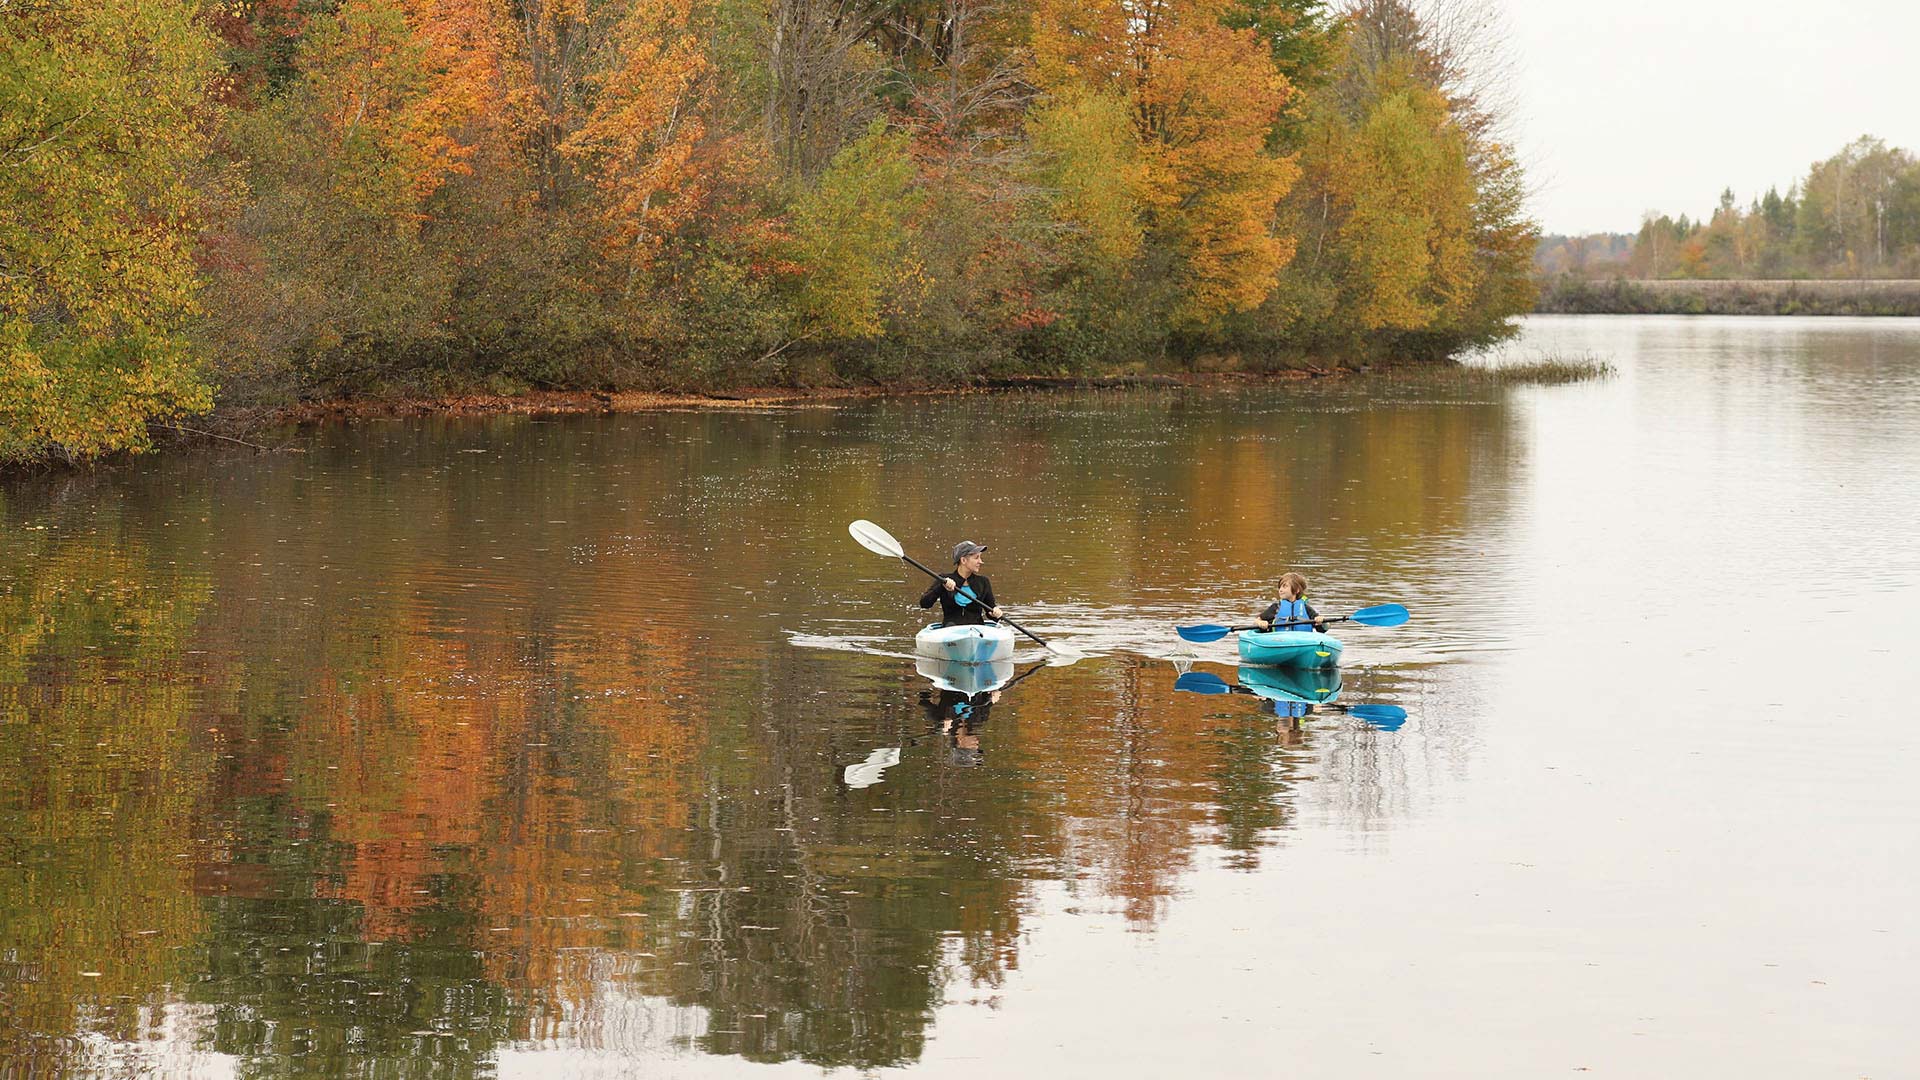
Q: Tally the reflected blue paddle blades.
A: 2